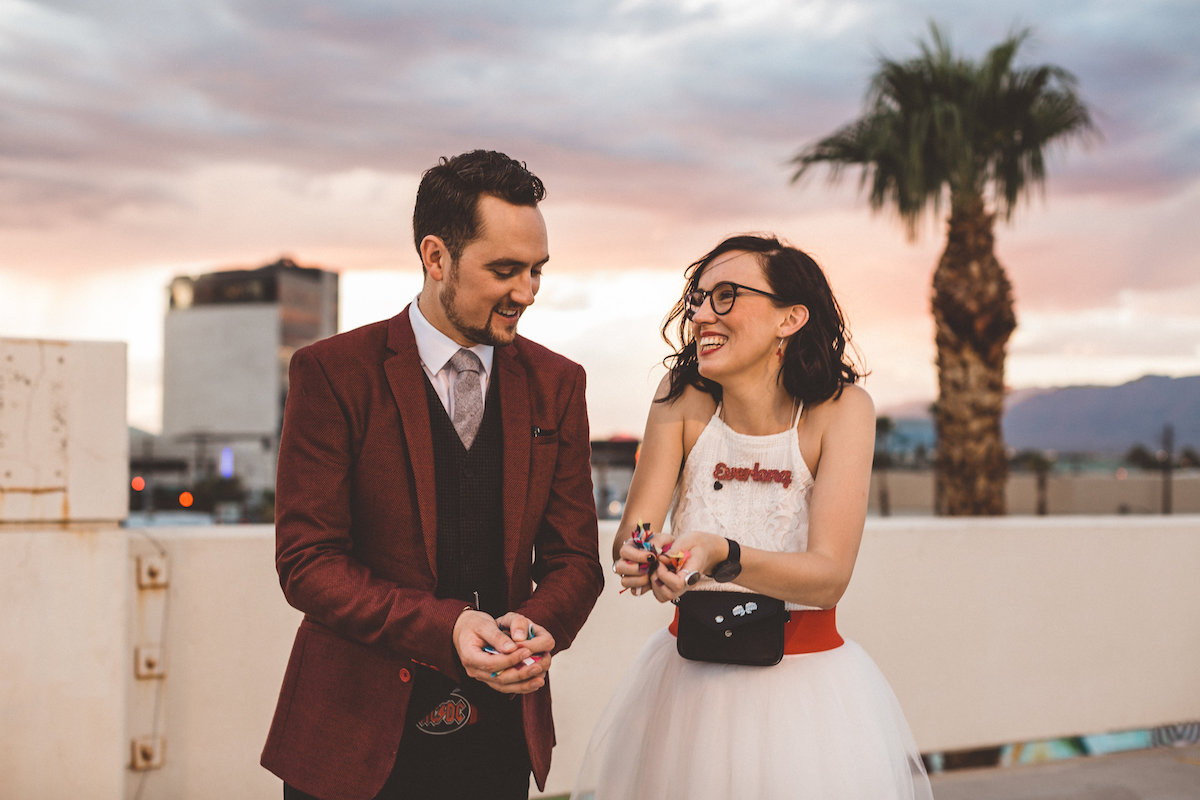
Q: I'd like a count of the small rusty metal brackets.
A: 3